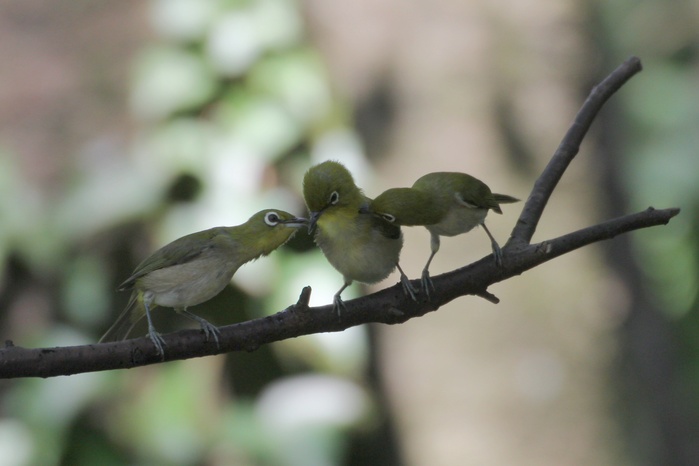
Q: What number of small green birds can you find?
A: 3